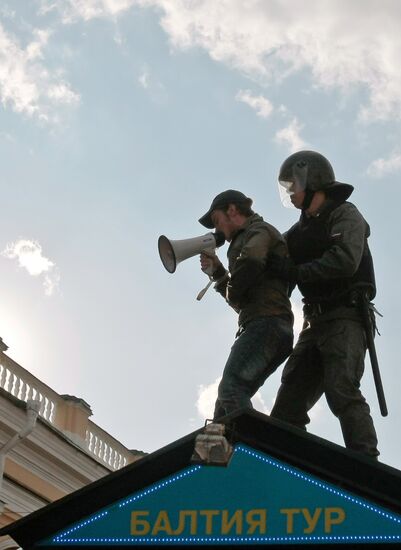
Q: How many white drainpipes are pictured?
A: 1